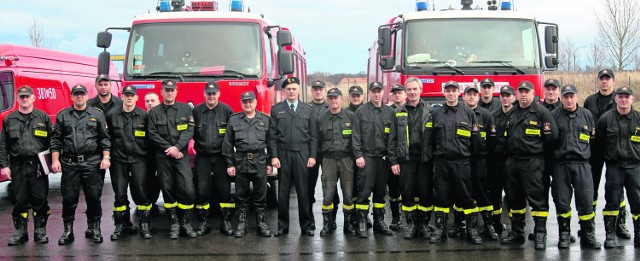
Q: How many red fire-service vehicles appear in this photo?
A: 3